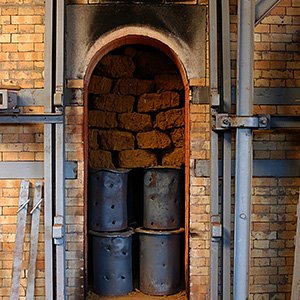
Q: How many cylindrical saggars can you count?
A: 4